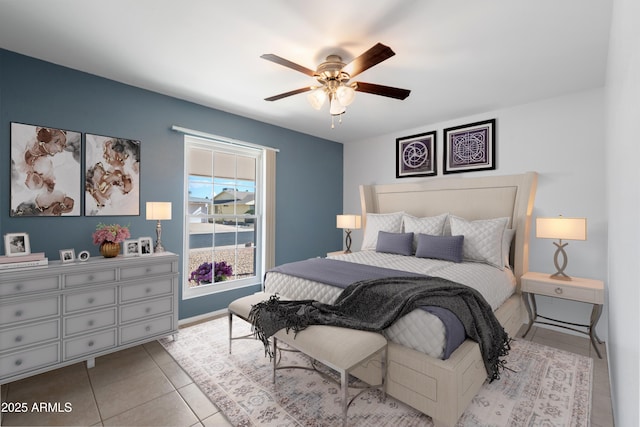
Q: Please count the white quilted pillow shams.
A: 3